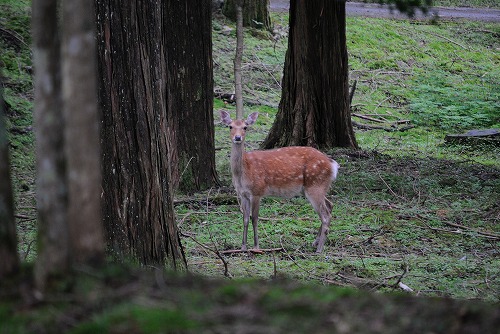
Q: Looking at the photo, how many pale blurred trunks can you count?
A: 2